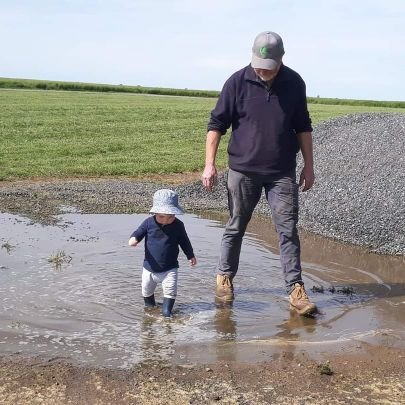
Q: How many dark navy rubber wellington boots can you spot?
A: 2